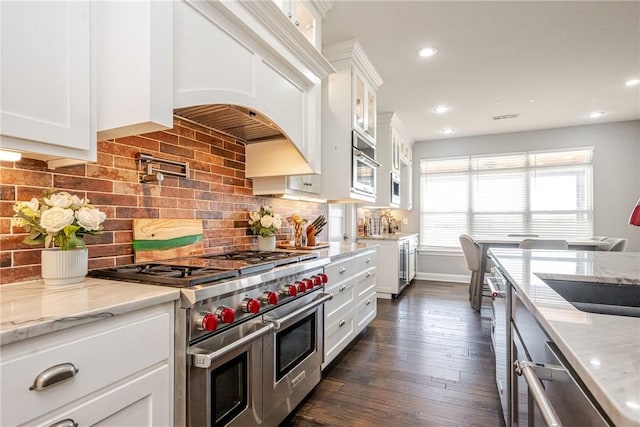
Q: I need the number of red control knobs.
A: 9